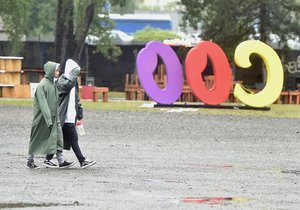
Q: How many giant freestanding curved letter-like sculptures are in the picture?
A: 3